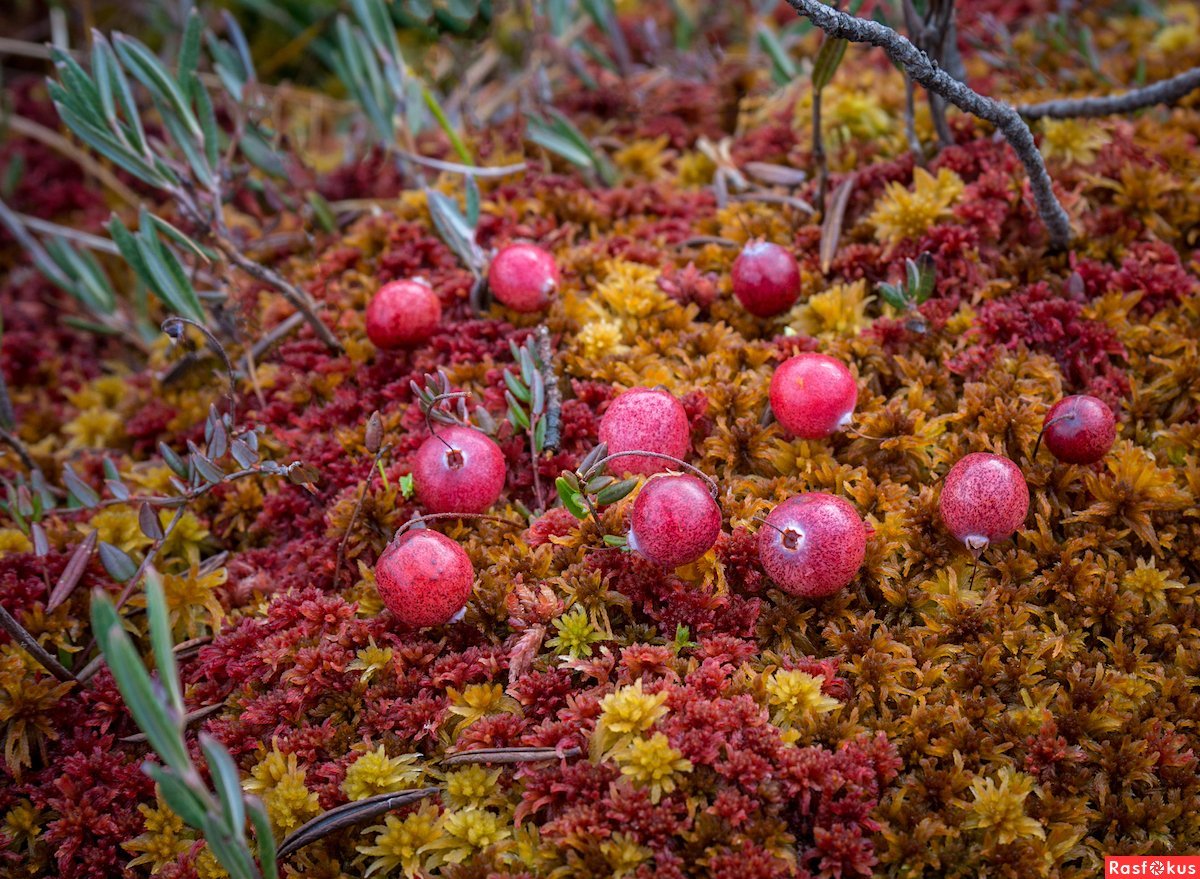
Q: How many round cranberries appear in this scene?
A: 11